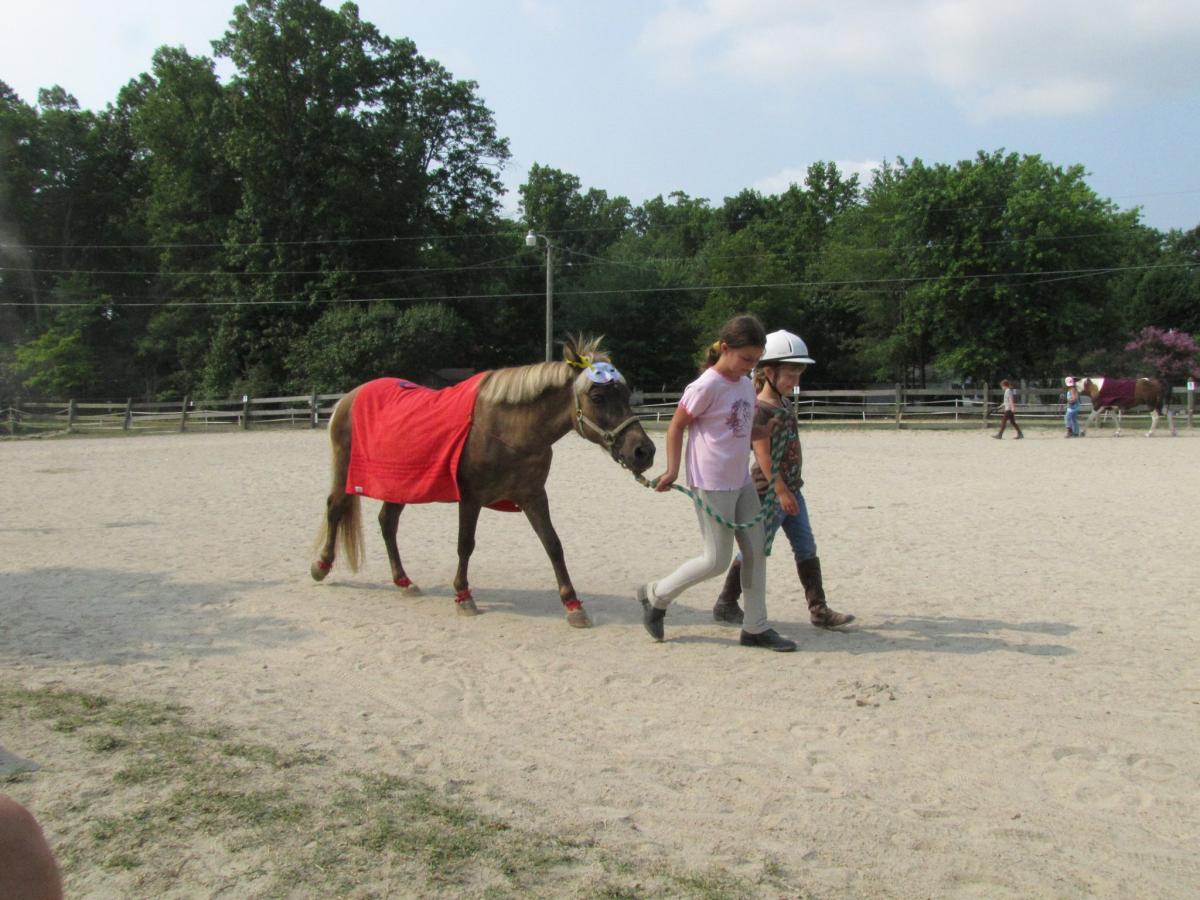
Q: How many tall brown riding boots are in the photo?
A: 2